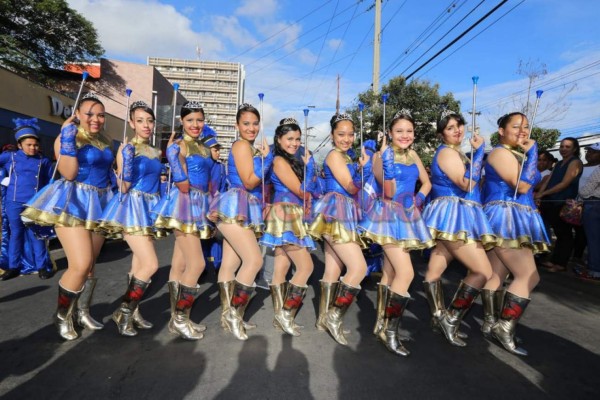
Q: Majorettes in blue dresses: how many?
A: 9